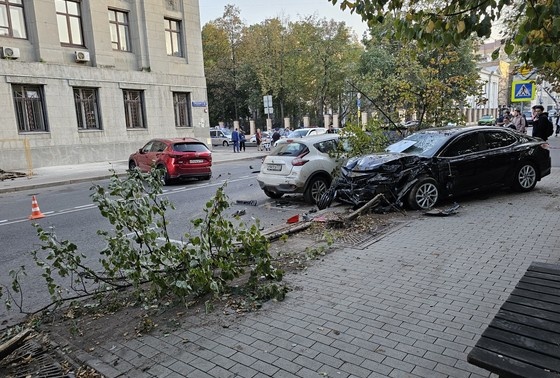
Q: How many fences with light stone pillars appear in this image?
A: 1